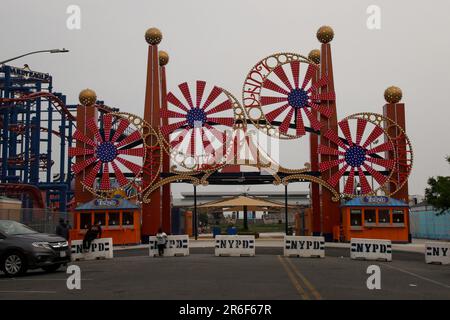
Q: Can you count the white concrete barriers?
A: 6